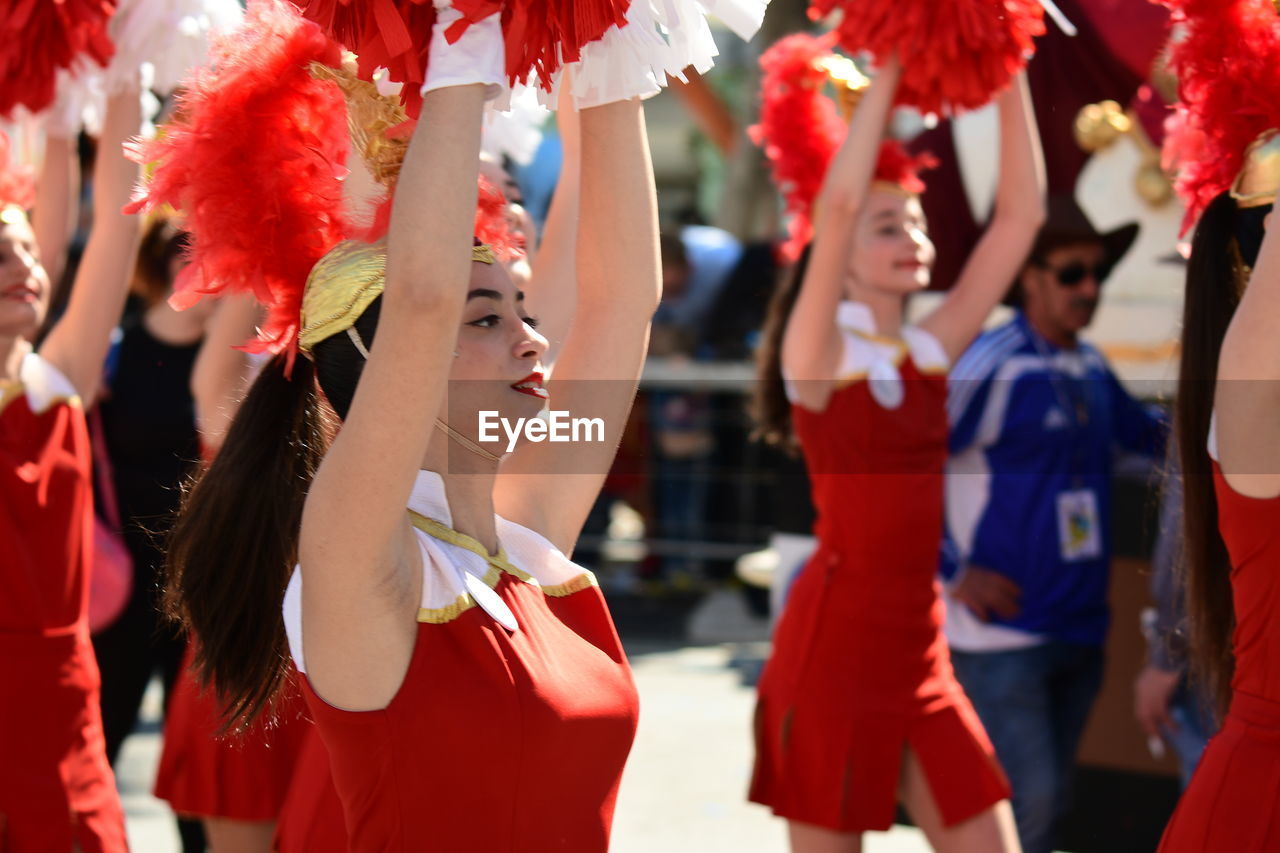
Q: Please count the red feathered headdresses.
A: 4